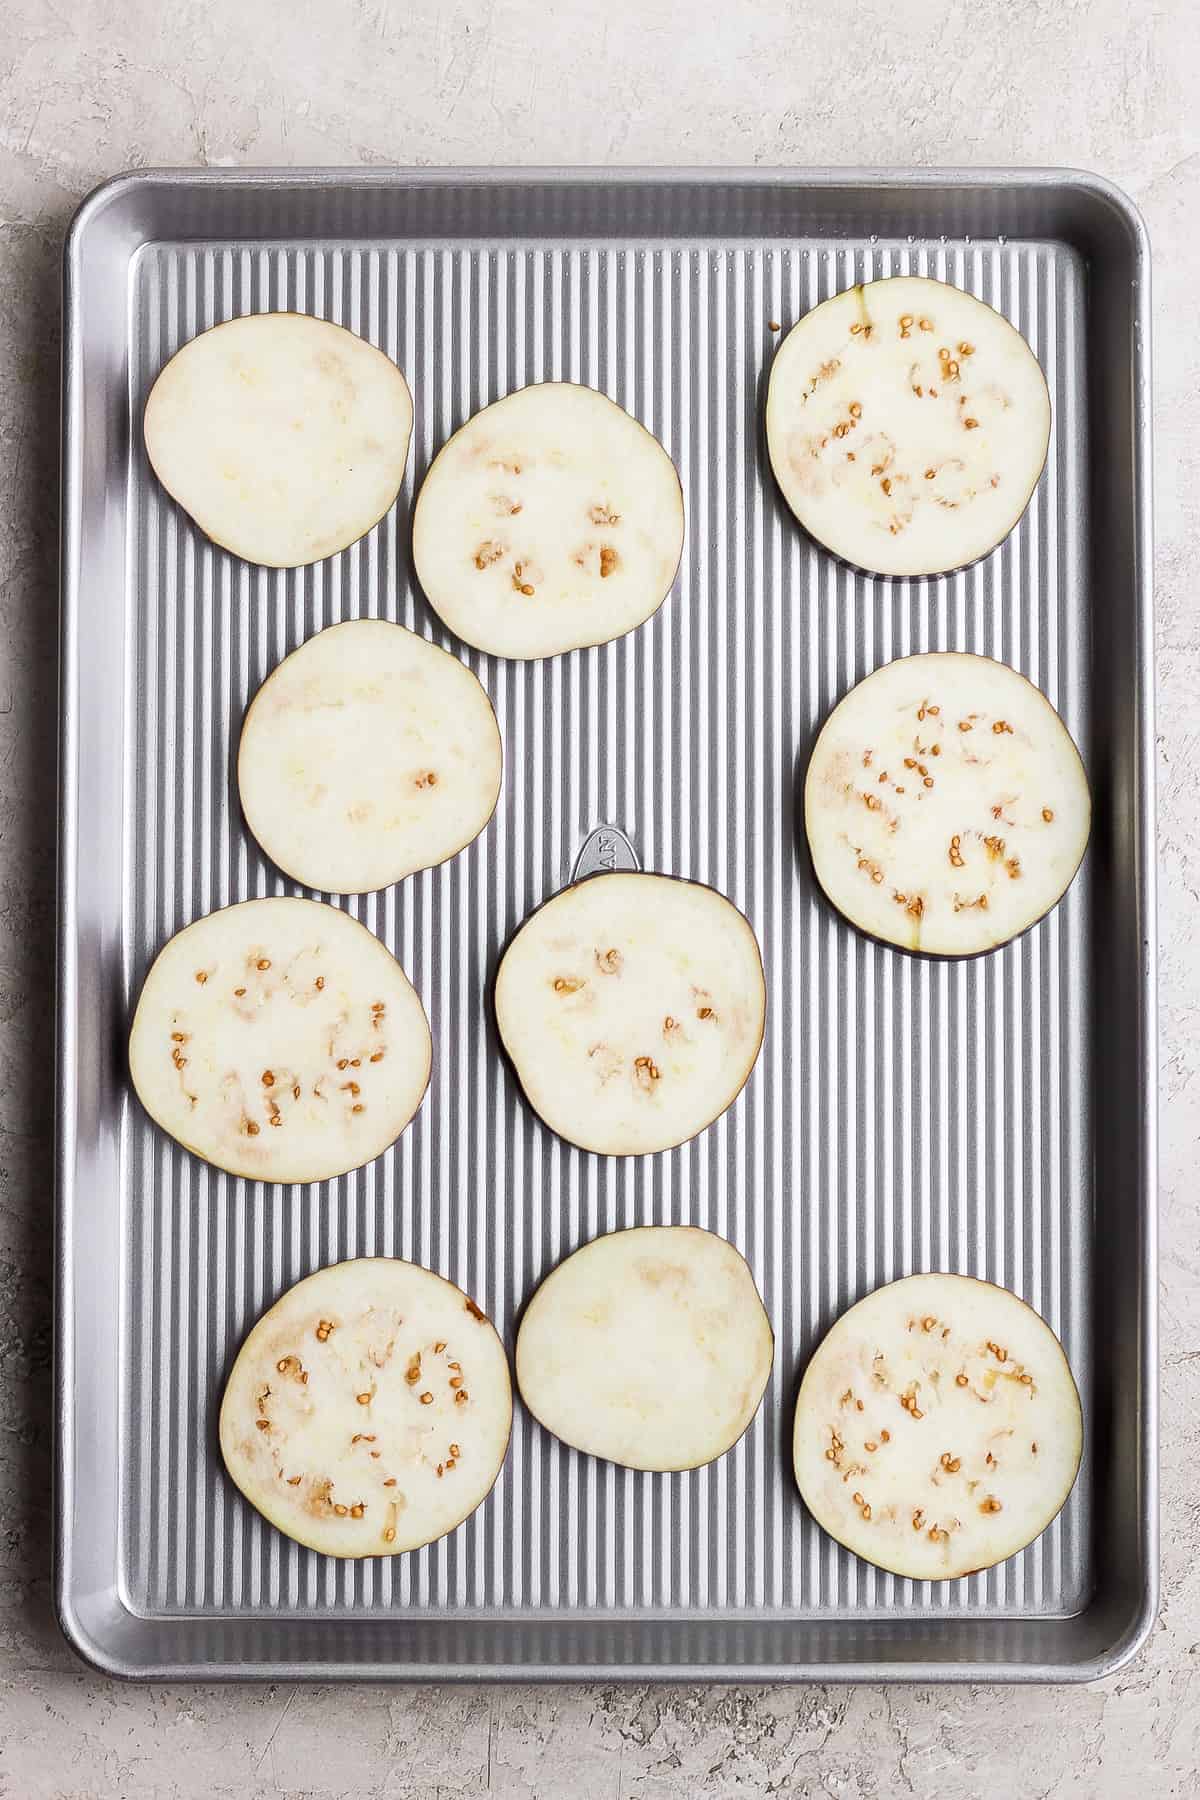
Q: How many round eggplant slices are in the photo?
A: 10